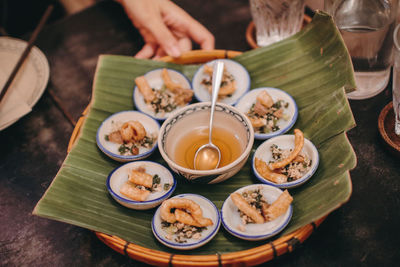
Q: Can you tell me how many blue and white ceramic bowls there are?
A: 8